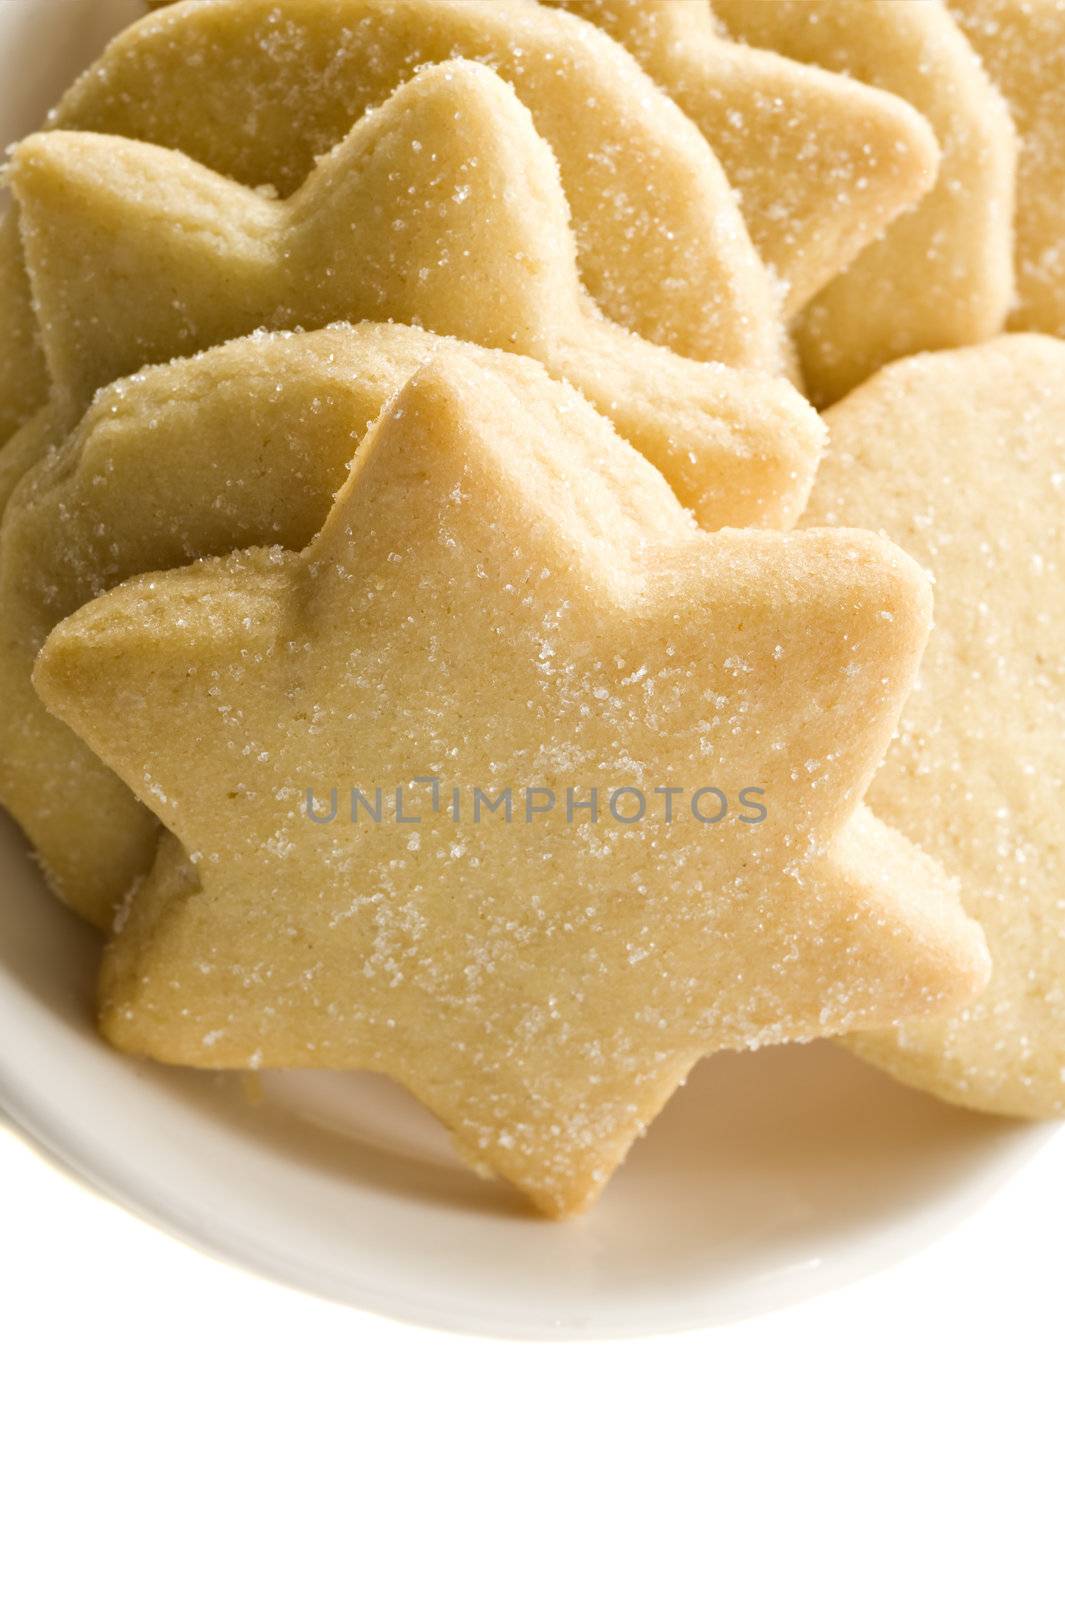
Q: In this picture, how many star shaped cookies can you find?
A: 3